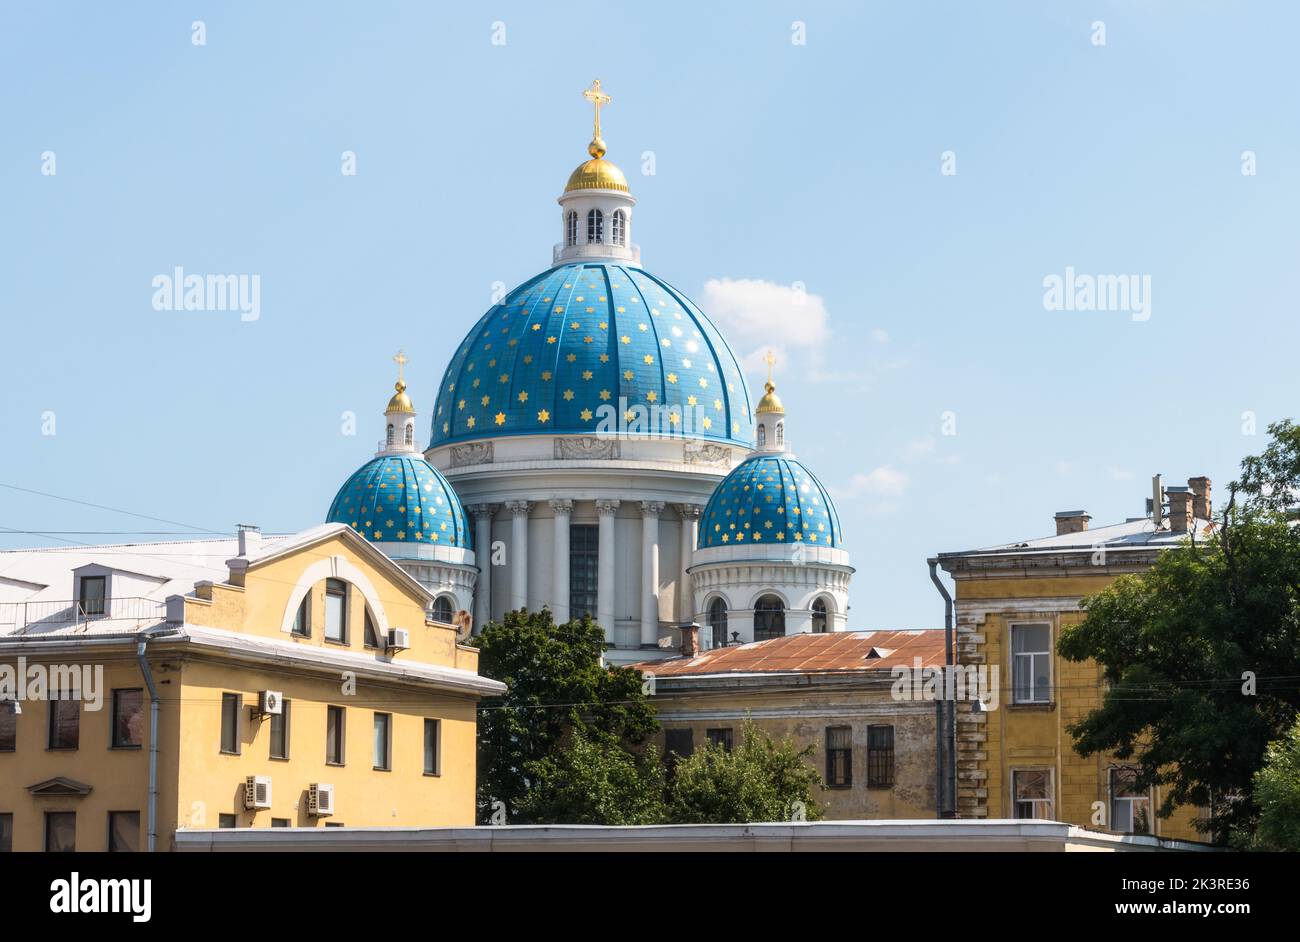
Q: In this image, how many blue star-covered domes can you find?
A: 3